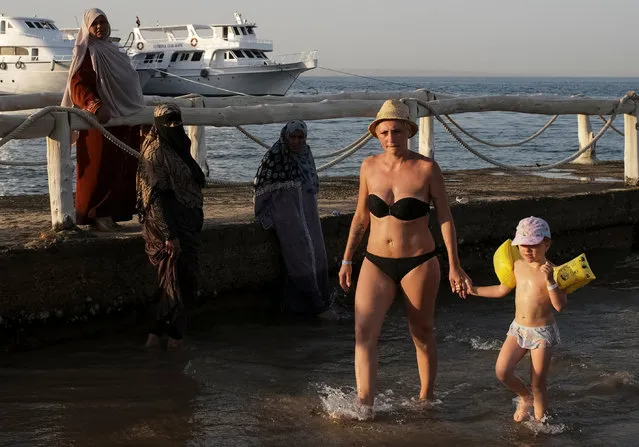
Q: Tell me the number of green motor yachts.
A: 0